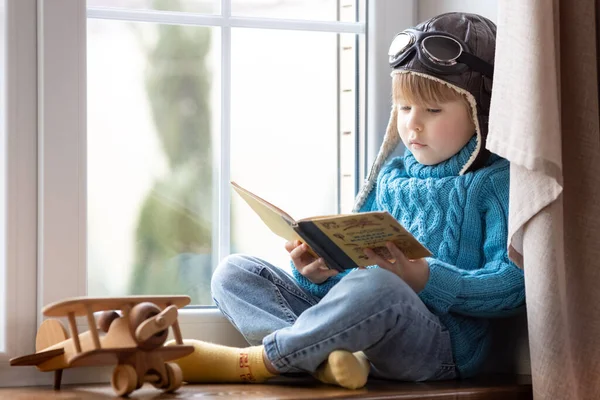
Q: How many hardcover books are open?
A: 1